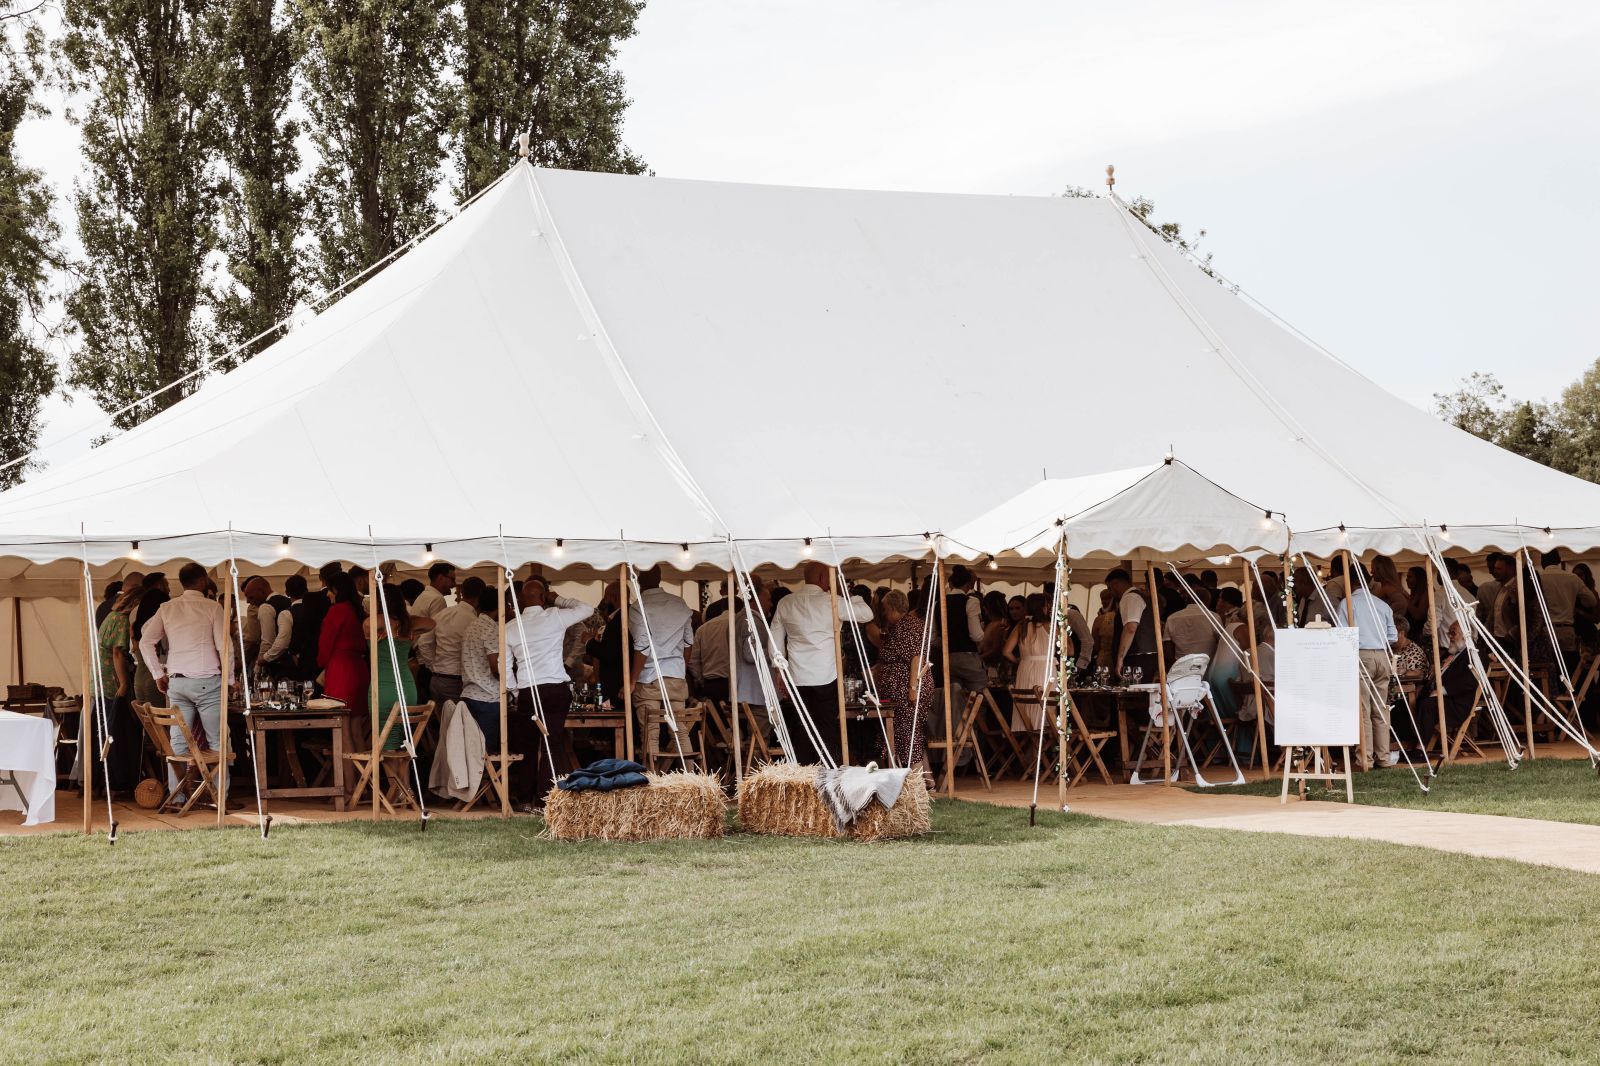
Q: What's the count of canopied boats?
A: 0